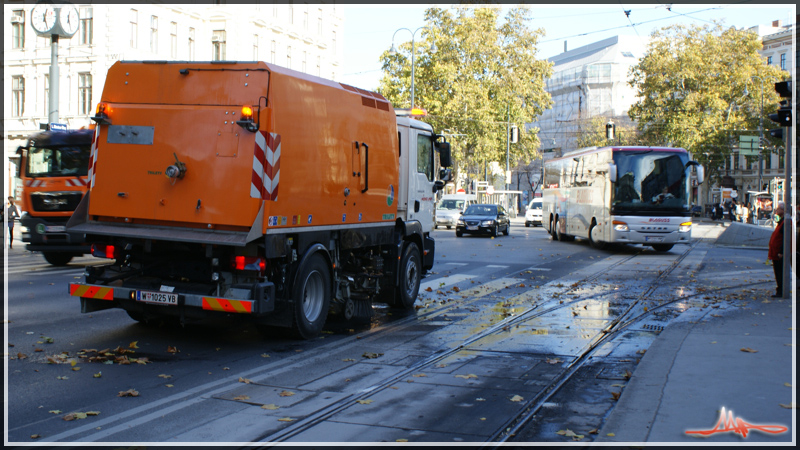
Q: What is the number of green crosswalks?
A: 0